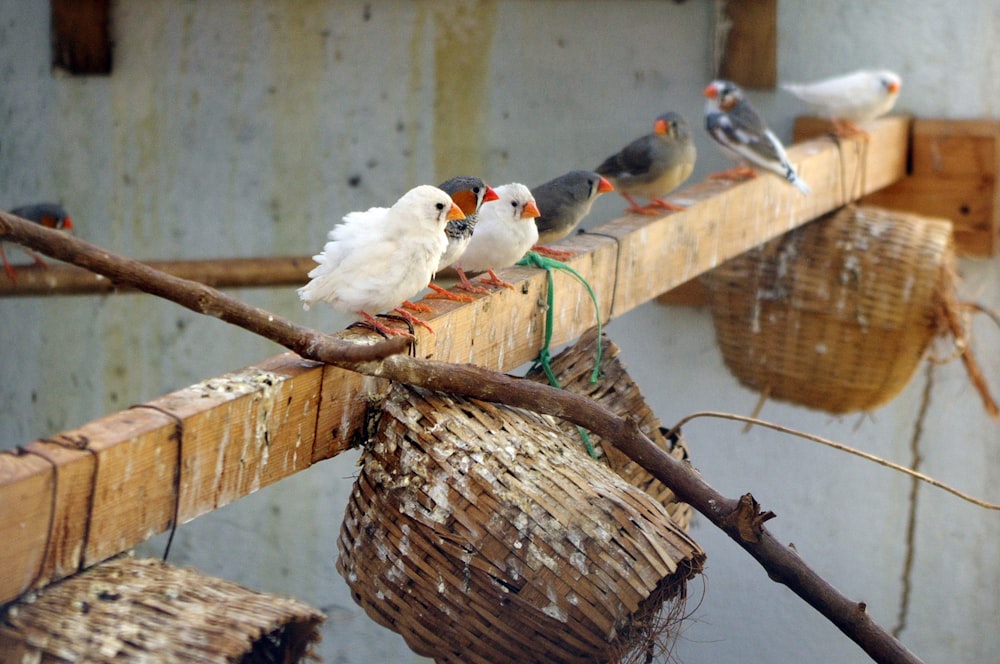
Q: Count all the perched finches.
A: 8